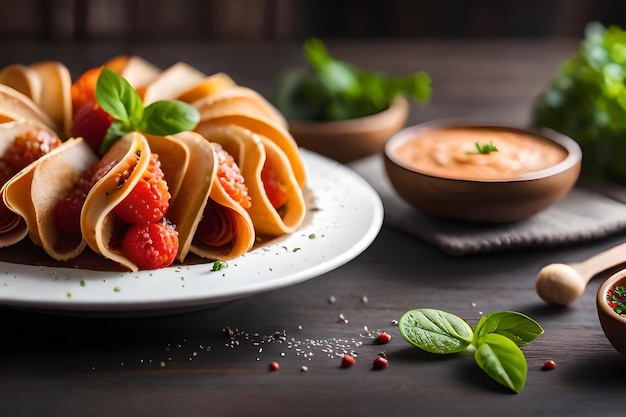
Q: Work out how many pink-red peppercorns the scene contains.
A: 5